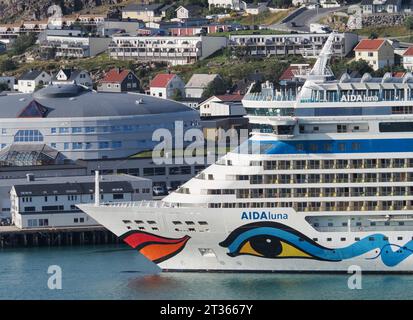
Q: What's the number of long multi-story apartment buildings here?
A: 3